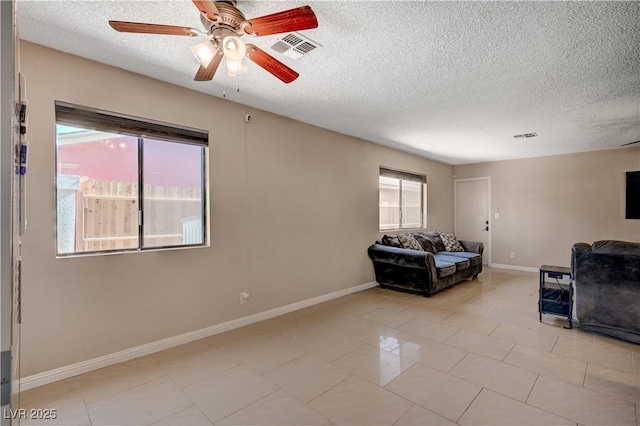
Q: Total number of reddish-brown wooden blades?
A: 5